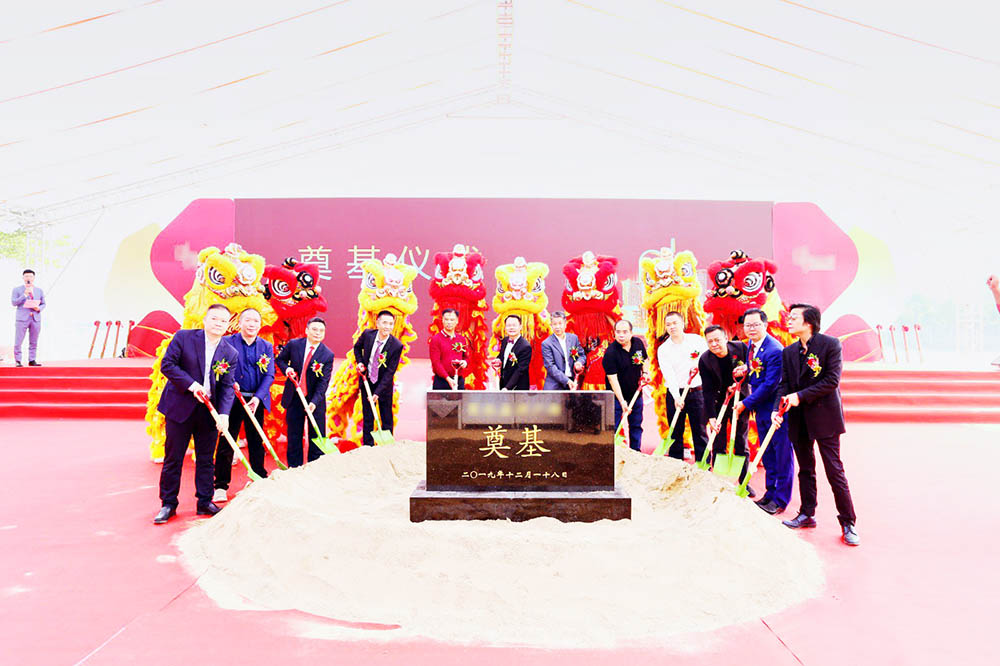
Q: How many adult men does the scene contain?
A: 13